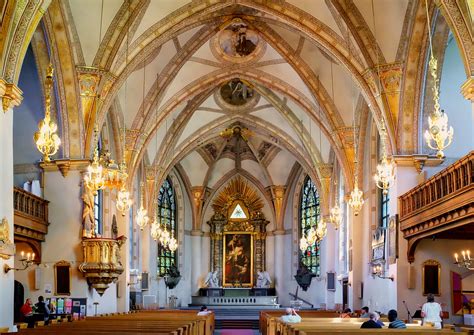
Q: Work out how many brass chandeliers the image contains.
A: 14